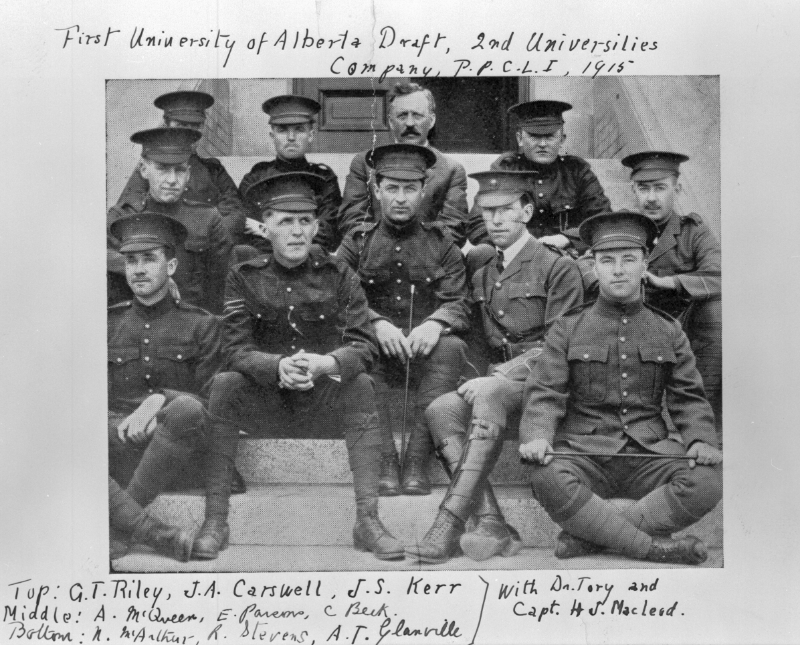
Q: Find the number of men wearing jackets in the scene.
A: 11